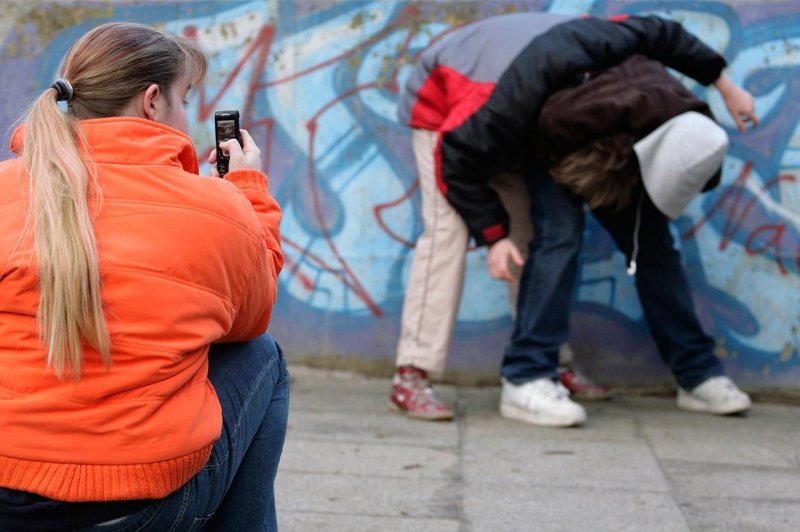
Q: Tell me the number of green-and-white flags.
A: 0